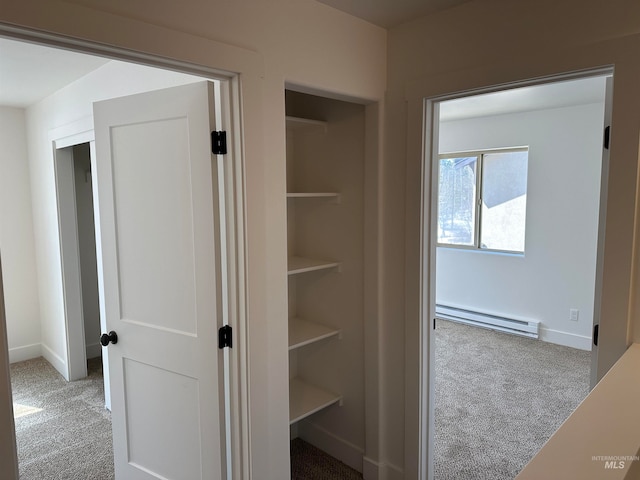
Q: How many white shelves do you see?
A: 5